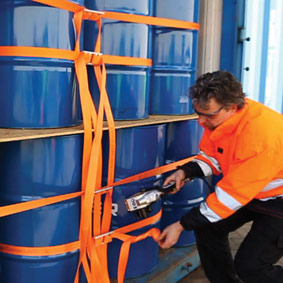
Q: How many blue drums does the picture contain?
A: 6